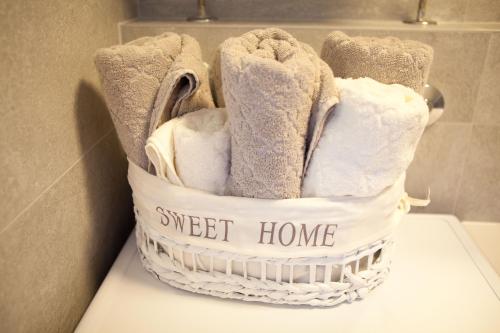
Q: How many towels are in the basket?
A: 5